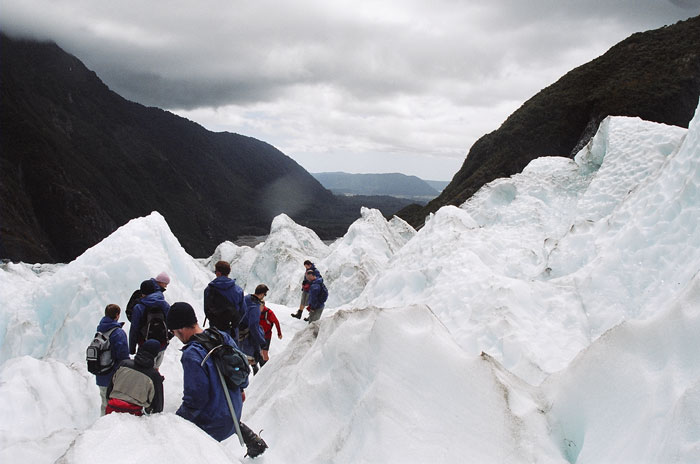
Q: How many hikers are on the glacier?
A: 10